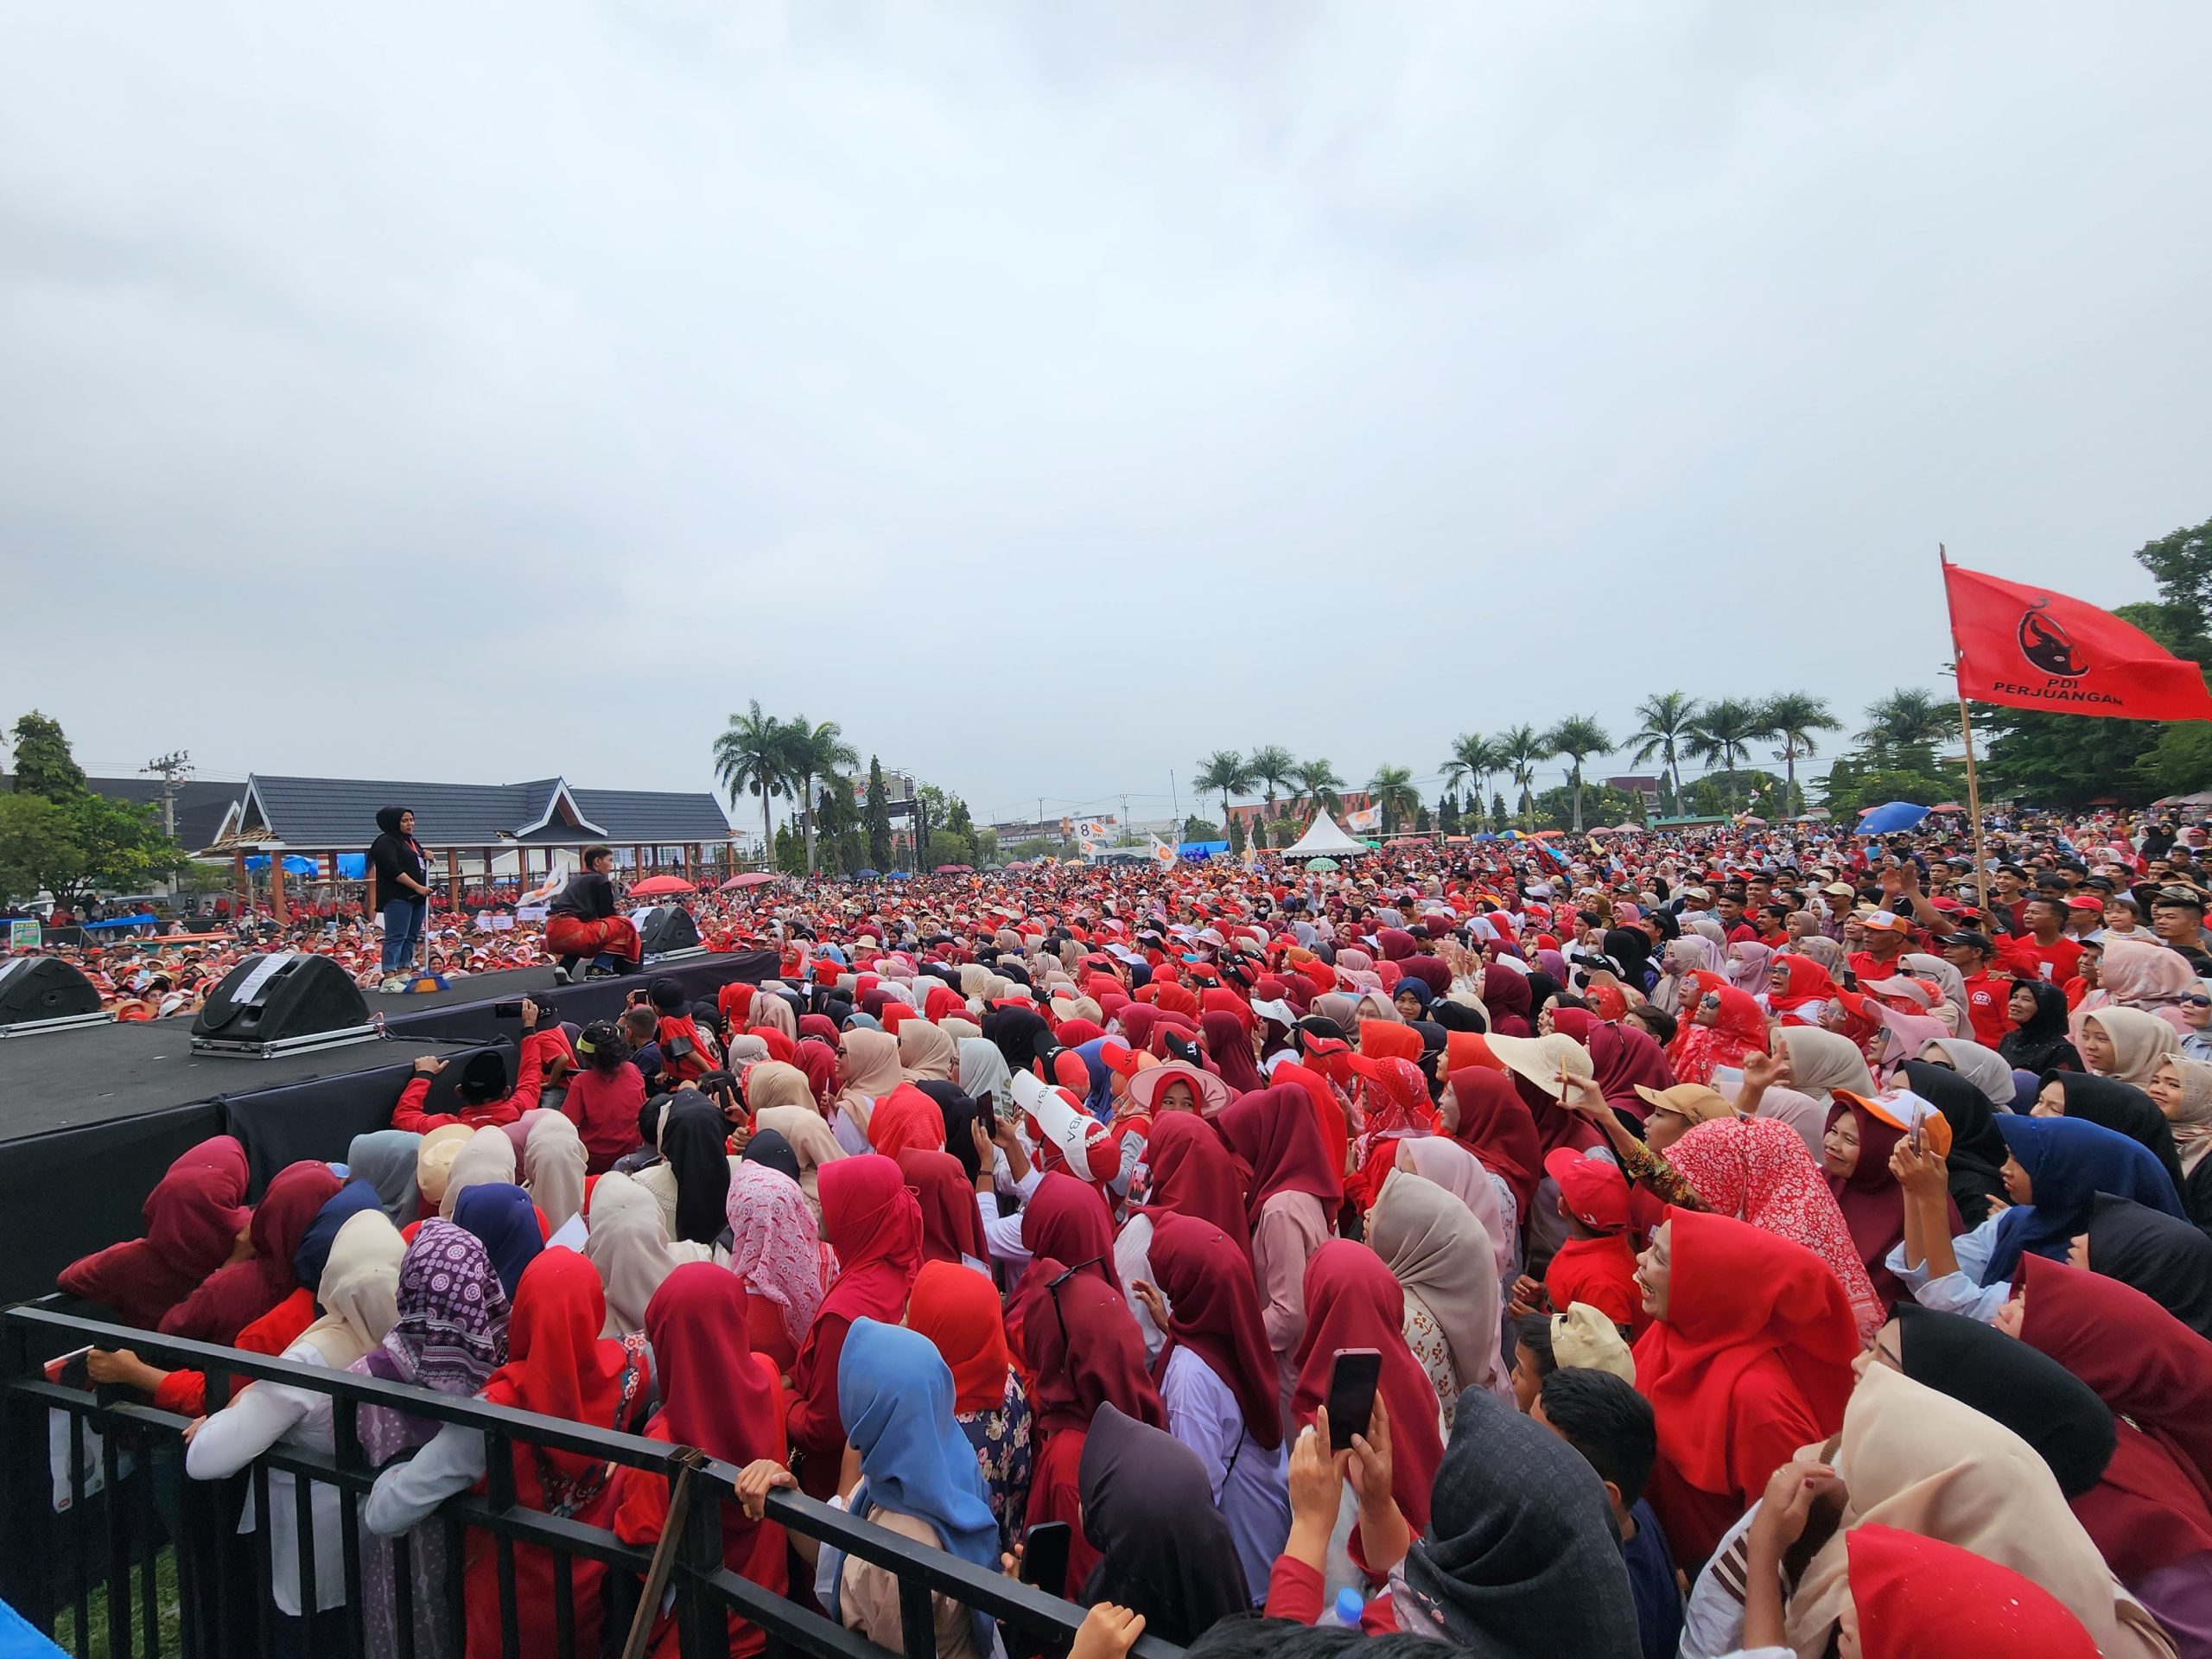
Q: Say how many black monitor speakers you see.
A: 3